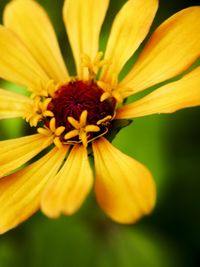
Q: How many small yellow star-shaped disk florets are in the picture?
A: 6